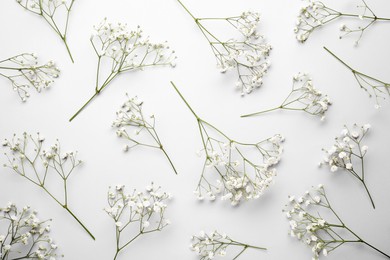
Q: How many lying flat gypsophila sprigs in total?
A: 15